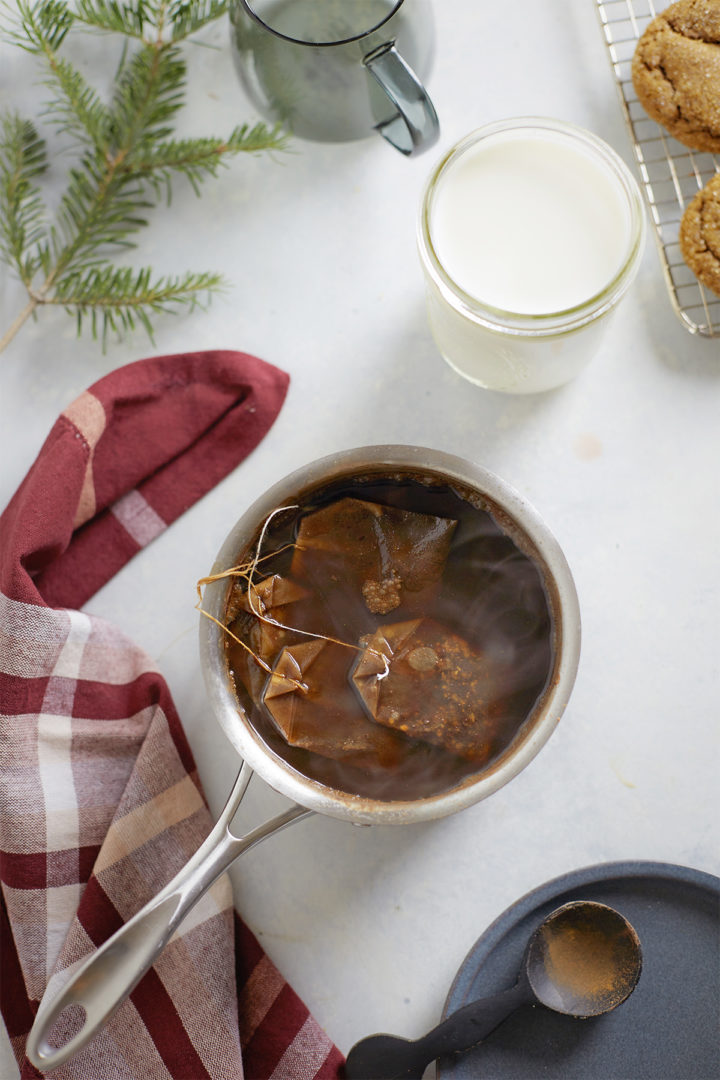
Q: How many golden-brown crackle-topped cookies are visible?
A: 2